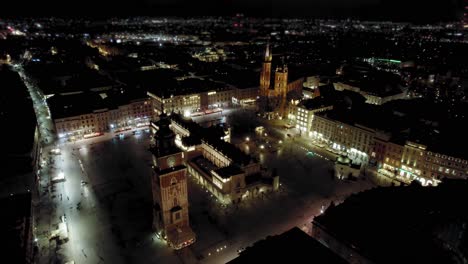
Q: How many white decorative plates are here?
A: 0